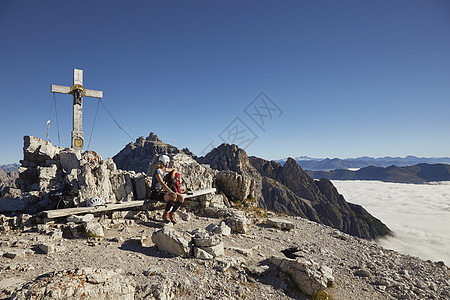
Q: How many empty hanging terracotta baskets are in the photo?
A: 0